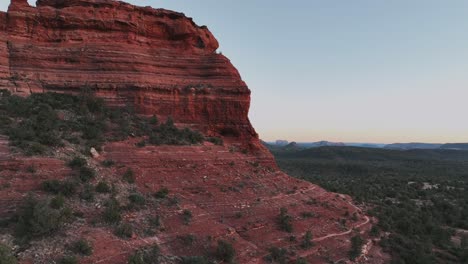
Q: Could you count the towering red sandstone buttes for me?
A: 1